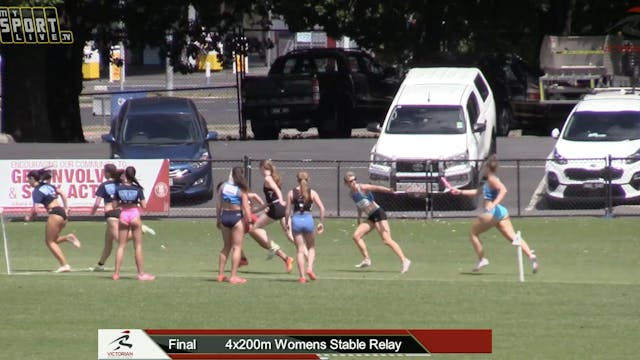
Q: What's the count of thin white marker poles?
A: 2